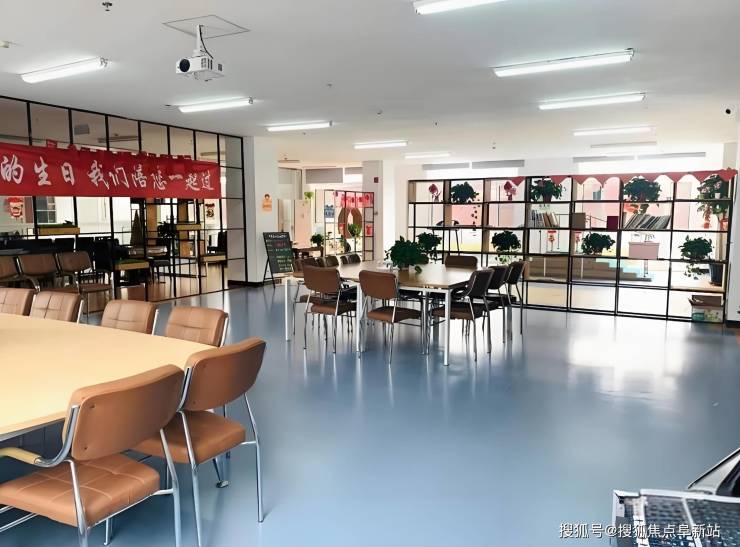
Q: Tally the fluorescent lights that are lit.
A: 9